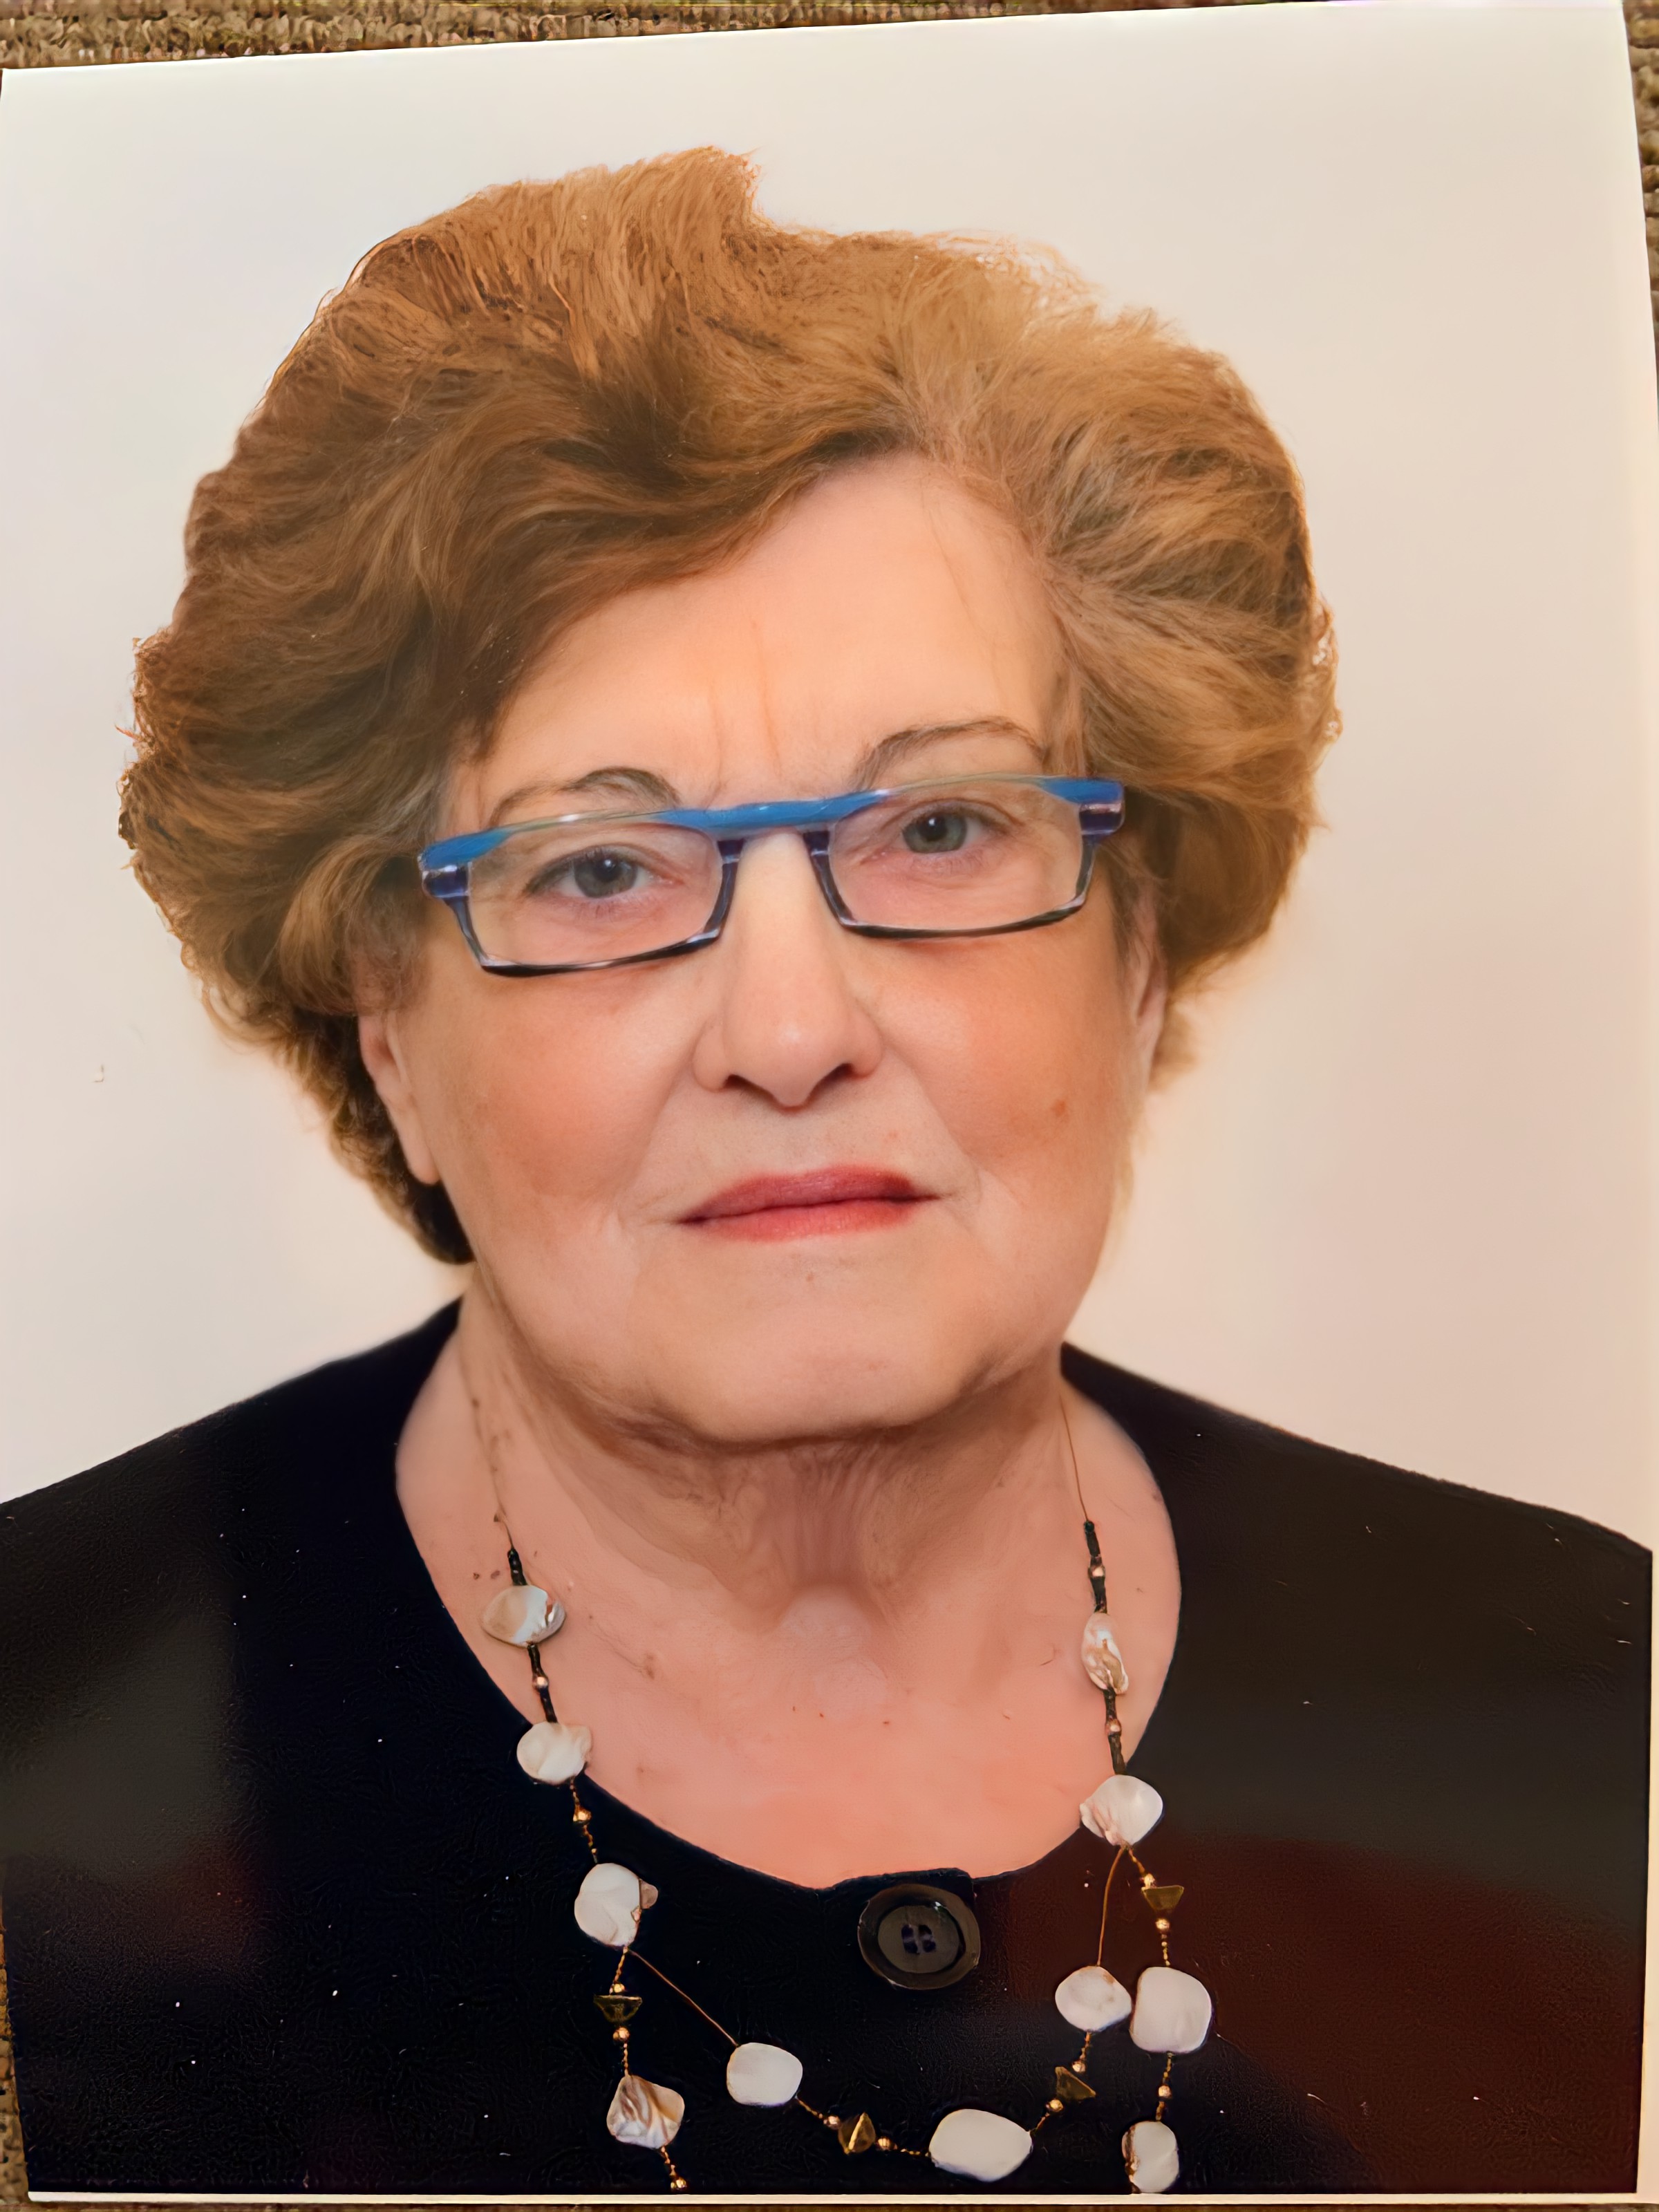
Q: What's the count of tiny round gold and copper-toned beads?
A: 14